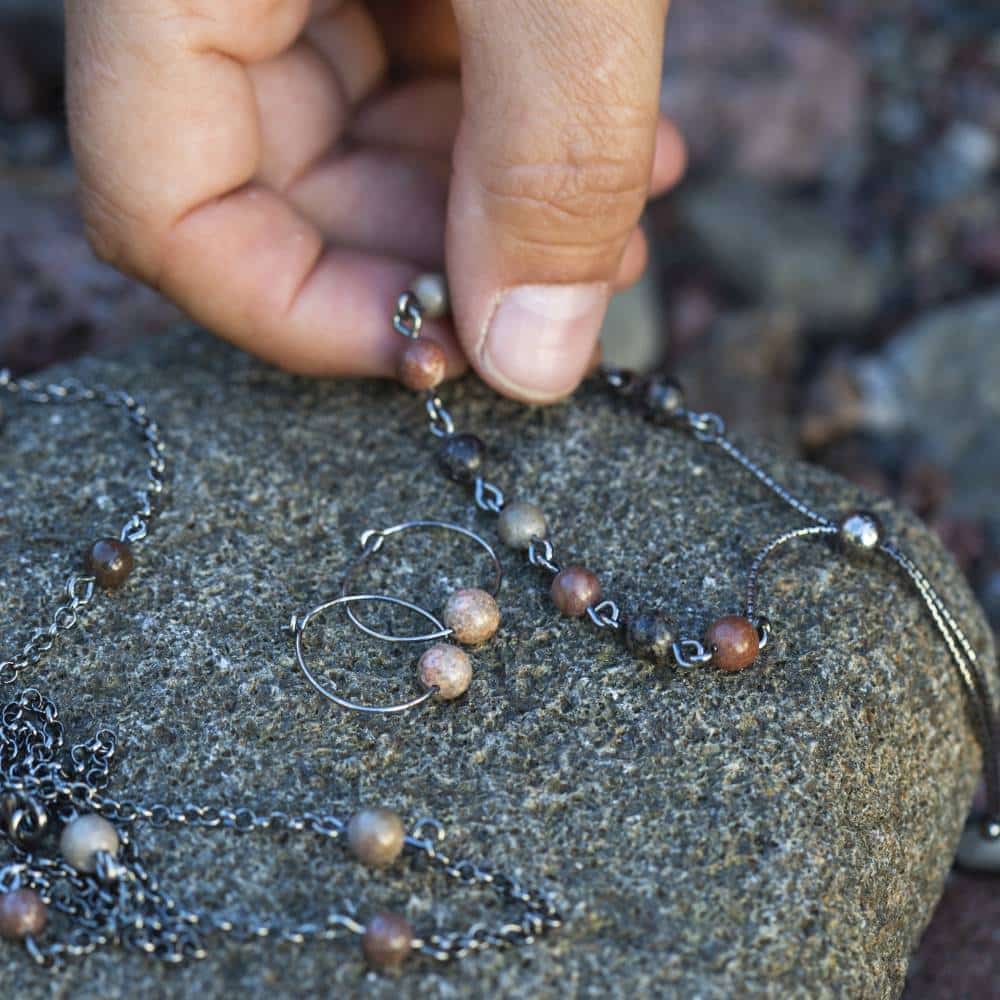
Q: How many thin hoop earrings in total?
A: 2